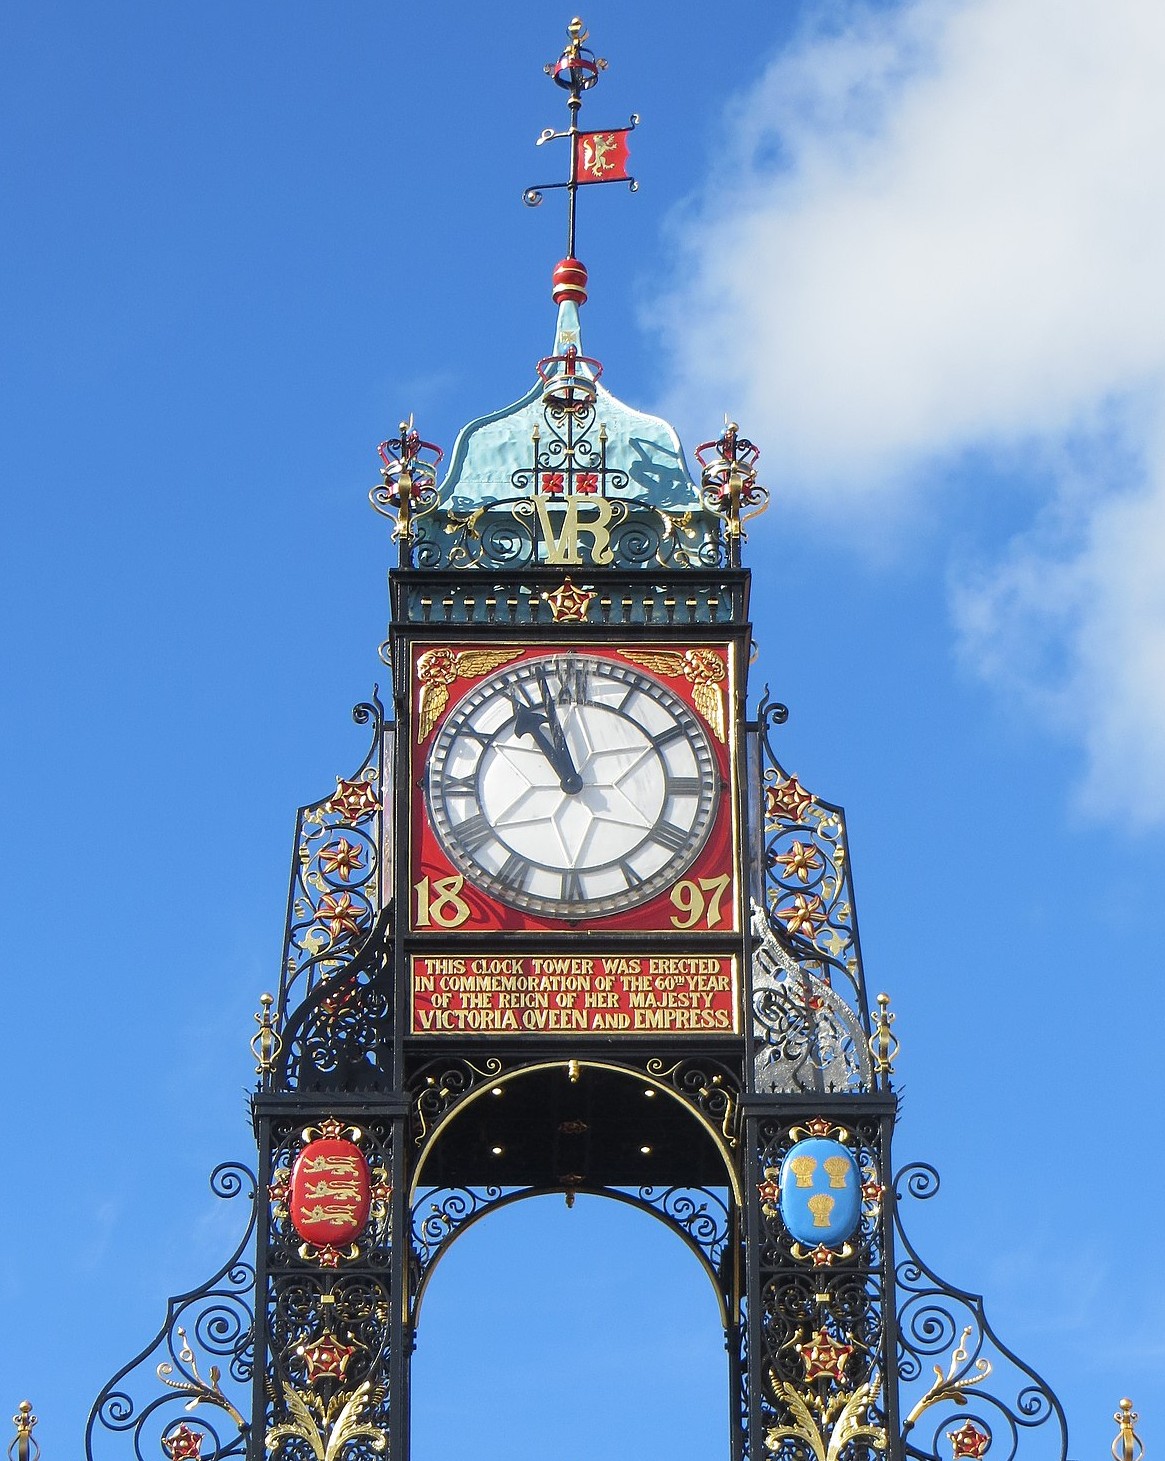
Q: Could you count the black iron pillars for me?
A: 2